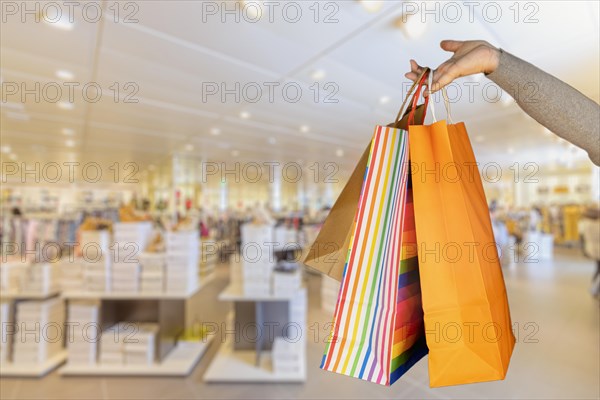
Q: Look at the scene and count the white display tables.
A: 3